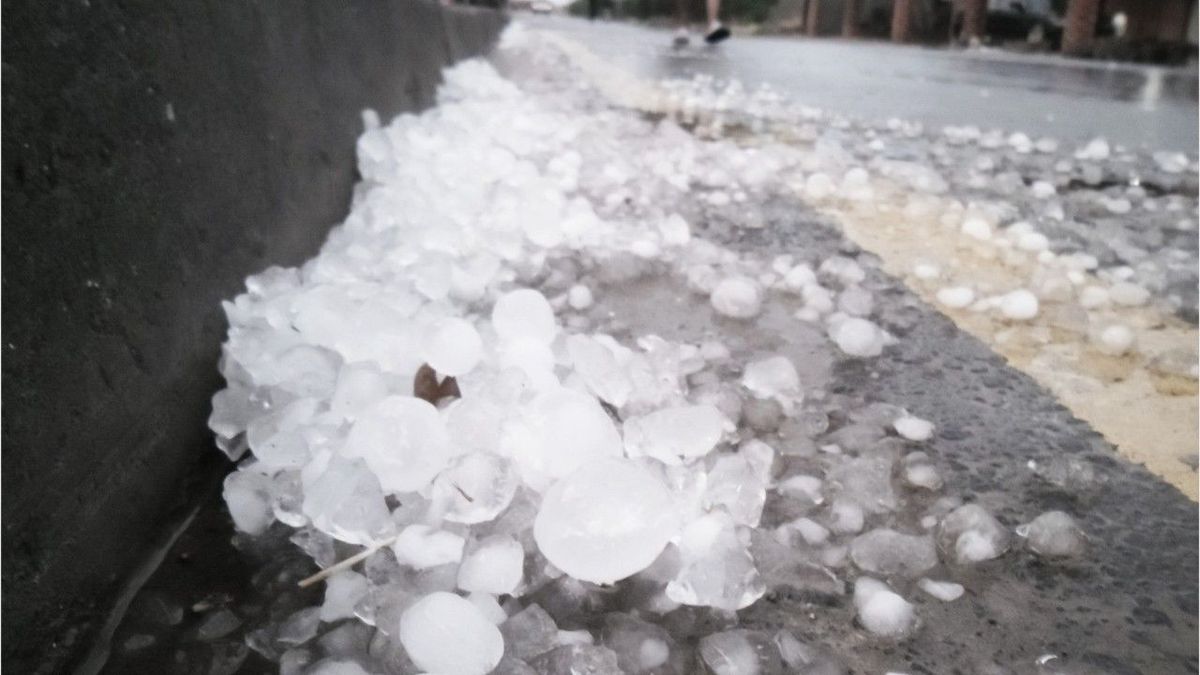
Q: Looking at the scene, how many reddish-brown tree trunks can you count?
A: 5